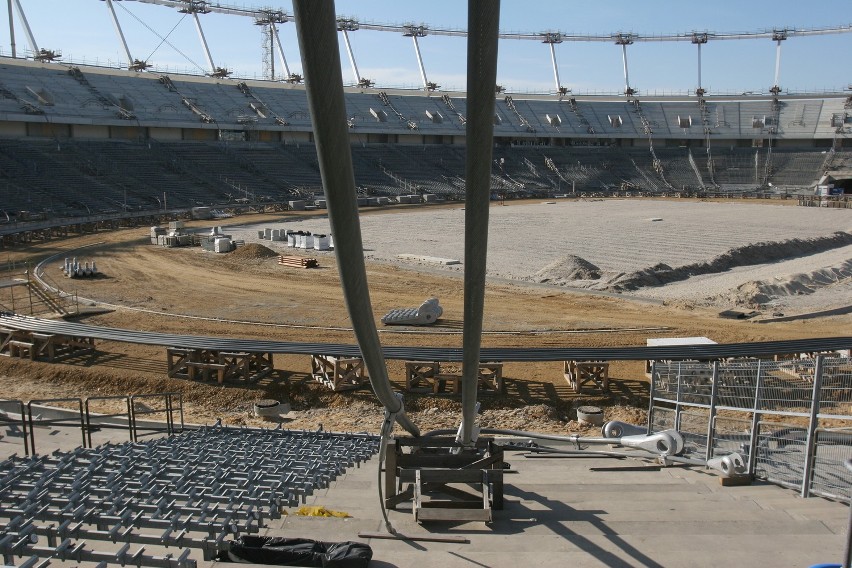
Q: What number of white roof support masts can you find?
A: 10